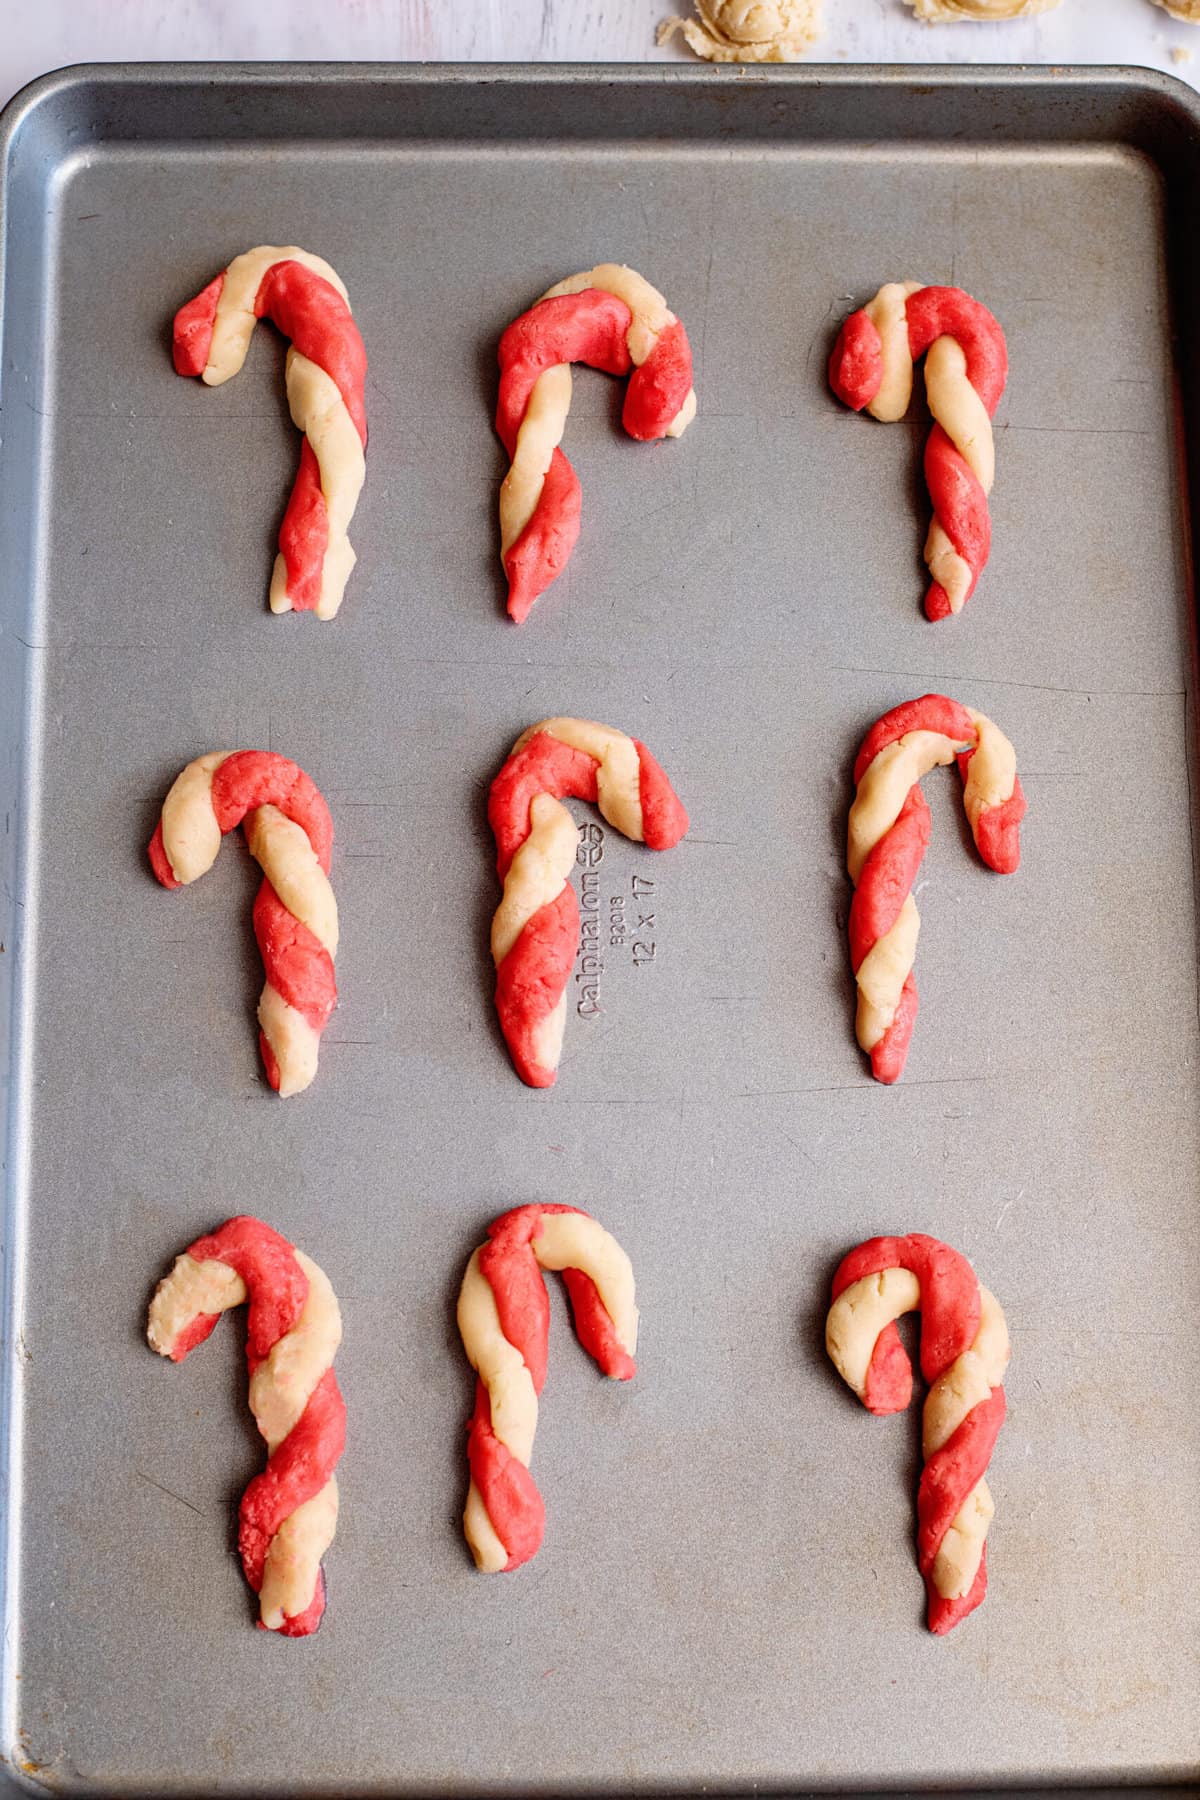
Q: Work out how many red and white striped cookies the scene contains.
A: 9